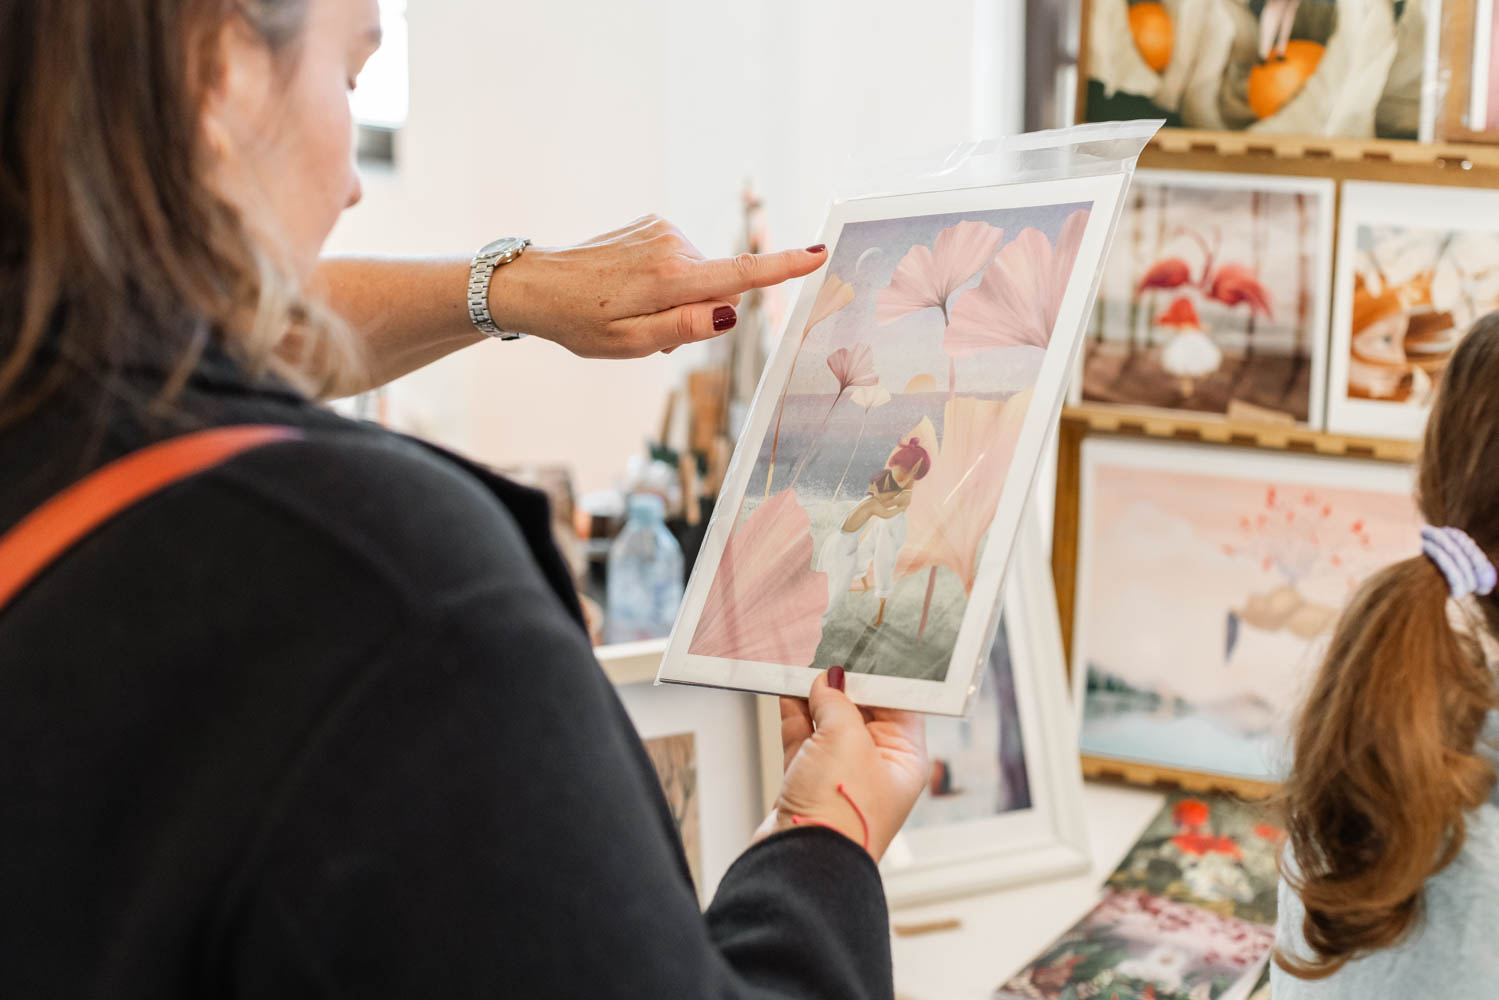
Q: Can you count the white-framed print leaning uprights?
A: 2